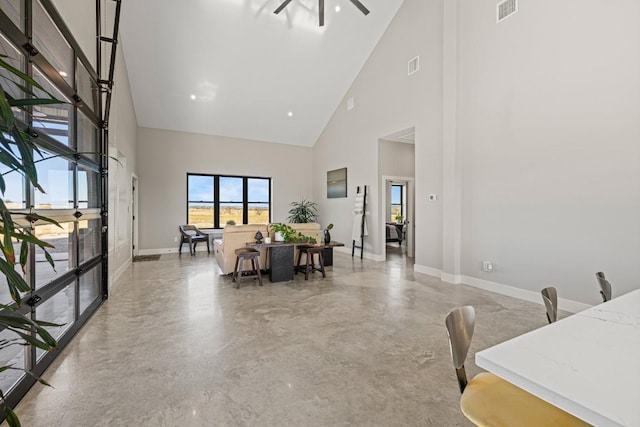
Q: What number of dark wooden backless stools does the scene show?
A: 2